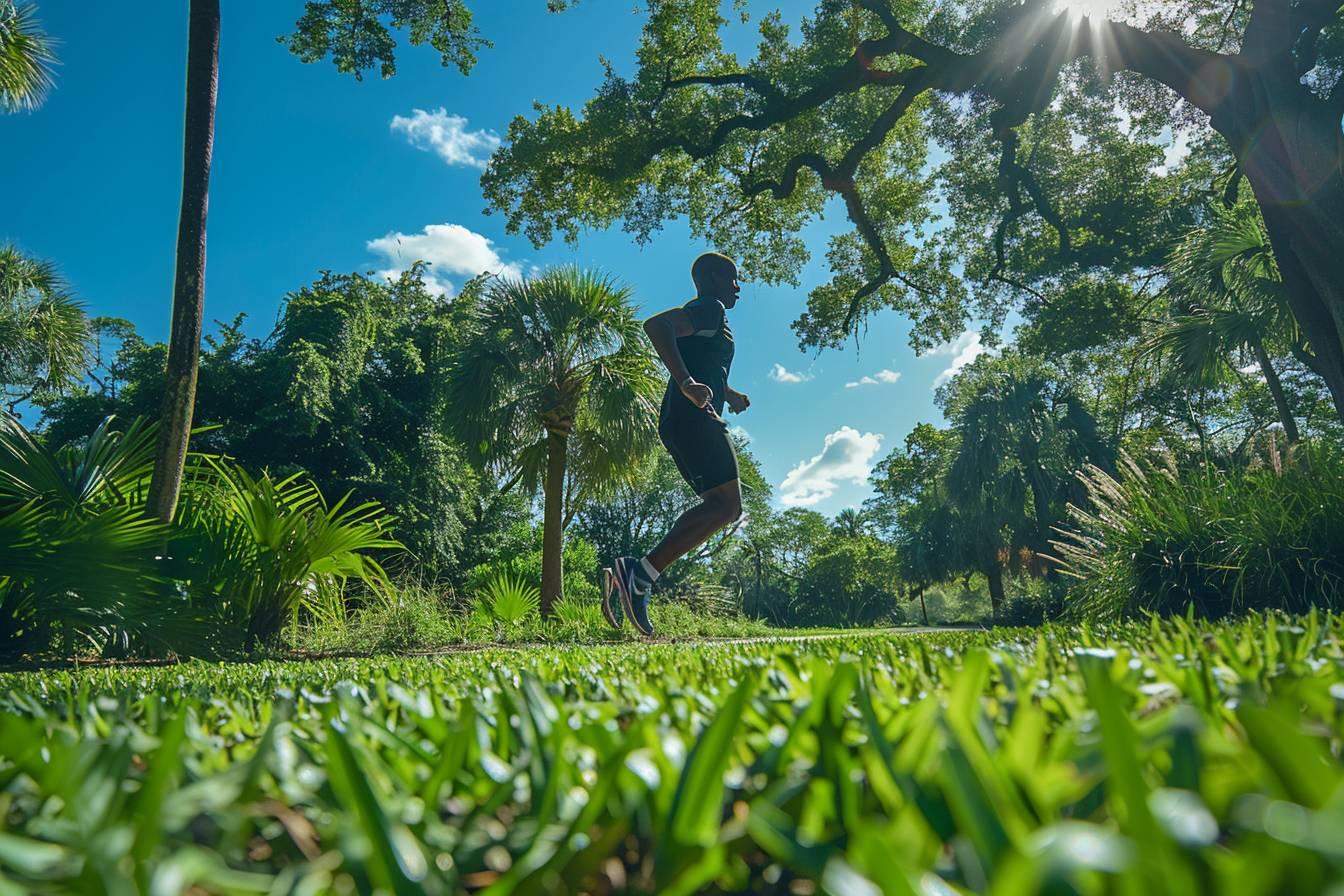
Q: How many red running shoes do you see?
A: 0